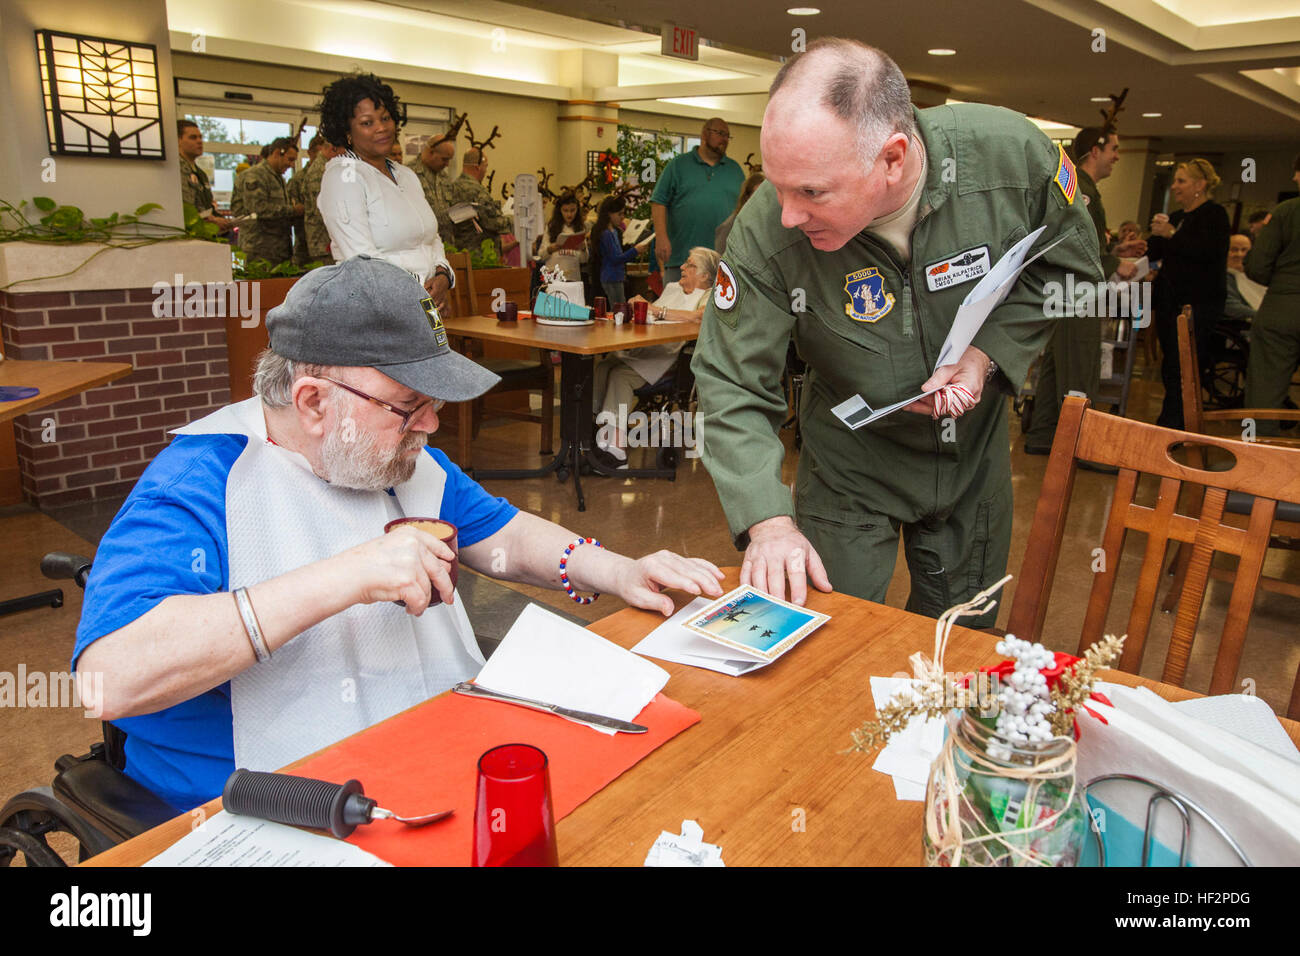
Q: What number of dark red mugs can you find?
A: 3